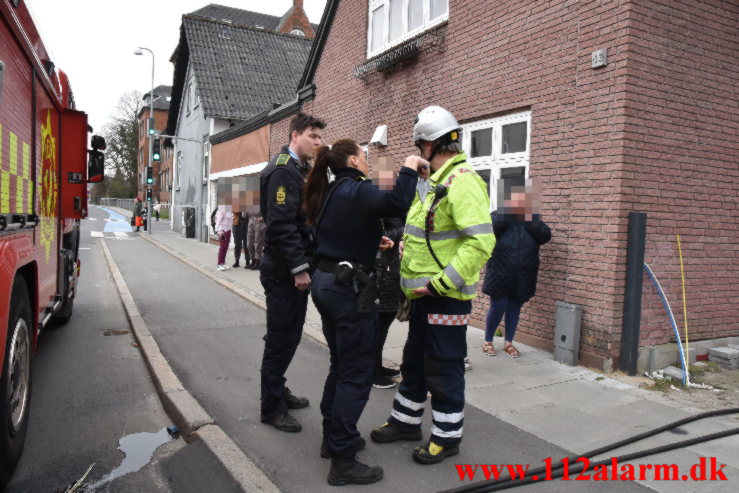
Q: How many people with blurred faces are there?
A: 5